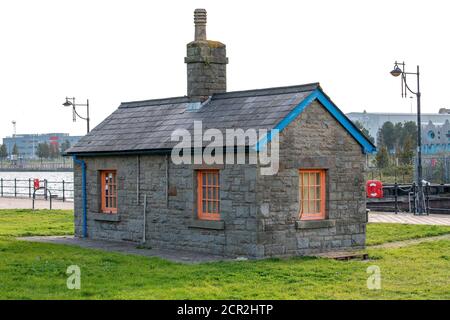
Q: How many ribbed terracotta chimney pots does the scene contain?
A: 1